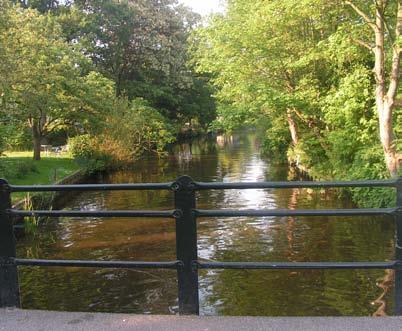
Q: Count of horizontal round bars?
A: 6